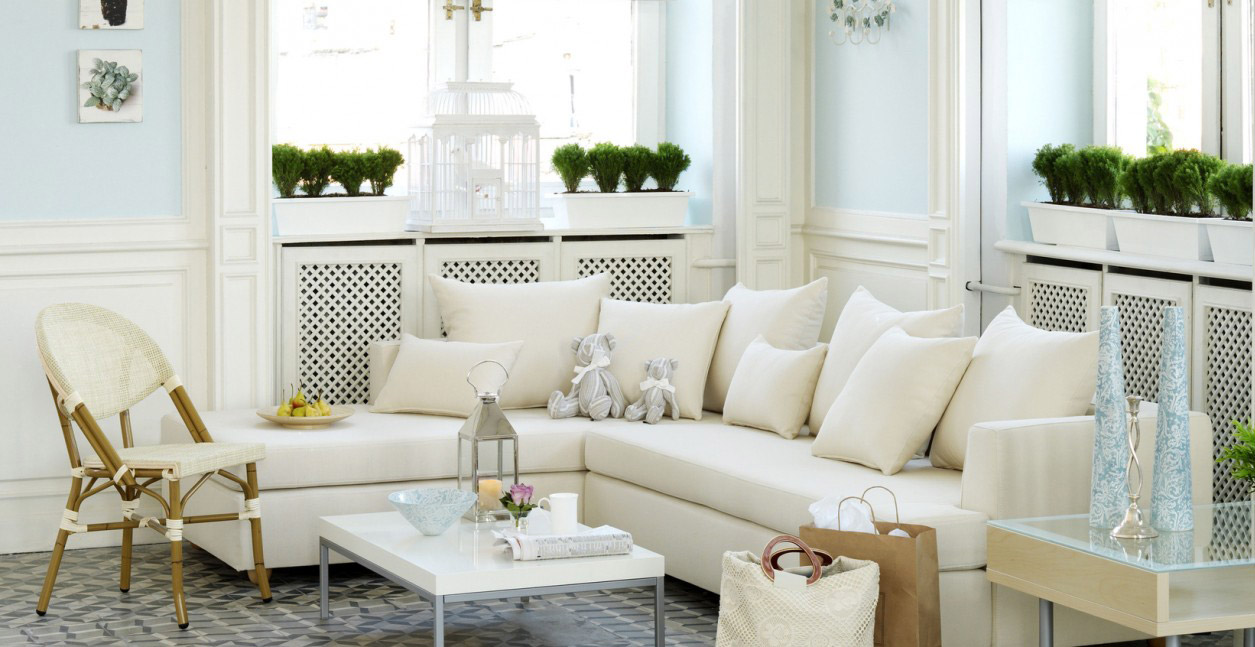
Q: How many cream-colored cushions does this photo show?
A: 8